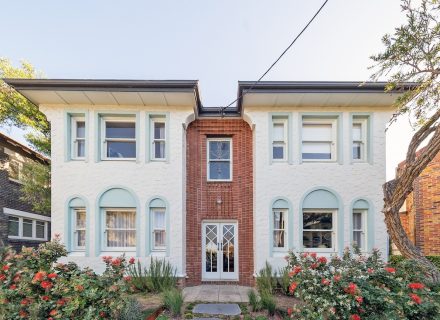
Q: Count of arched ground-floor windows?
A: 6